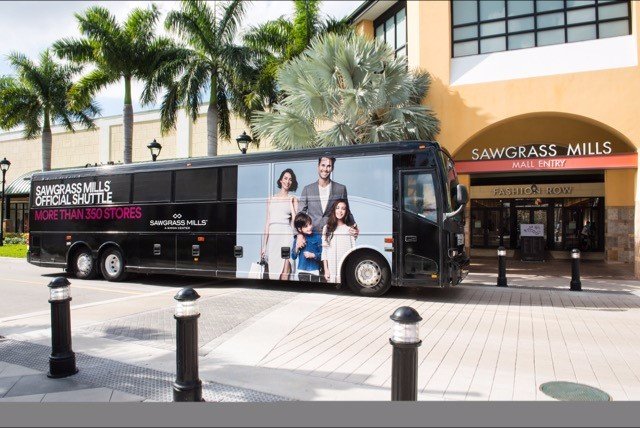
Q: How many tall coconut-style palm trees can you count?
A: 4